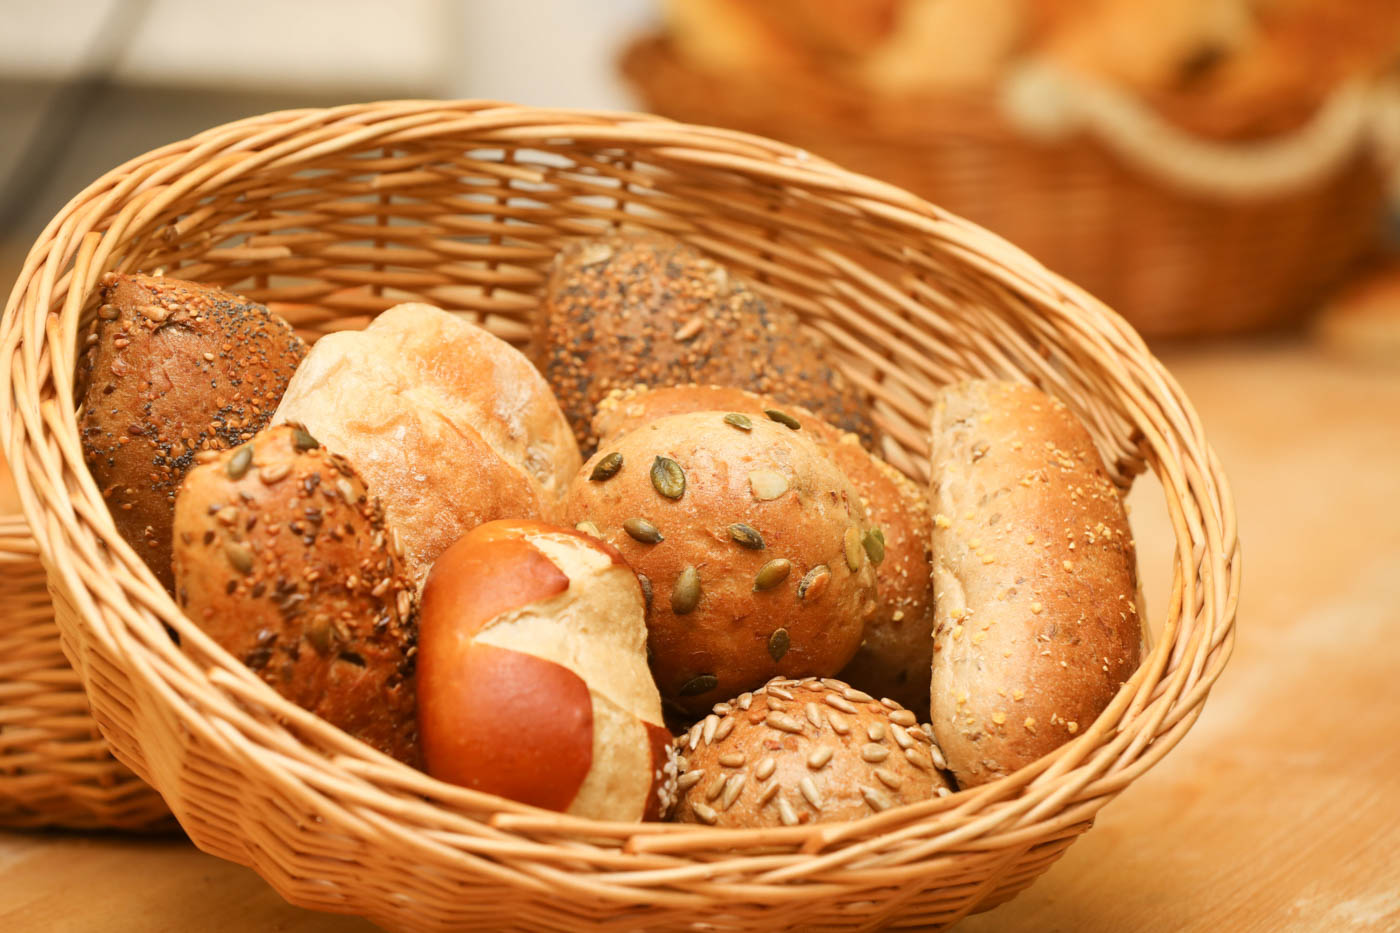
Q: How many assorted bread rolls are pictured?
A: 9